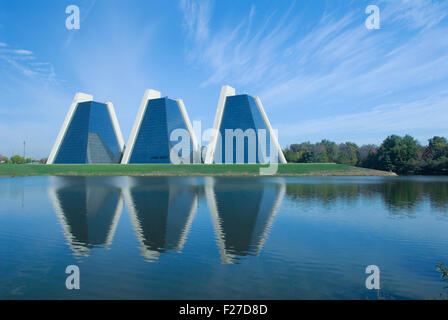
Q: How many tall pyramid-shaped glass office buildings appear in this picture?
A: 3